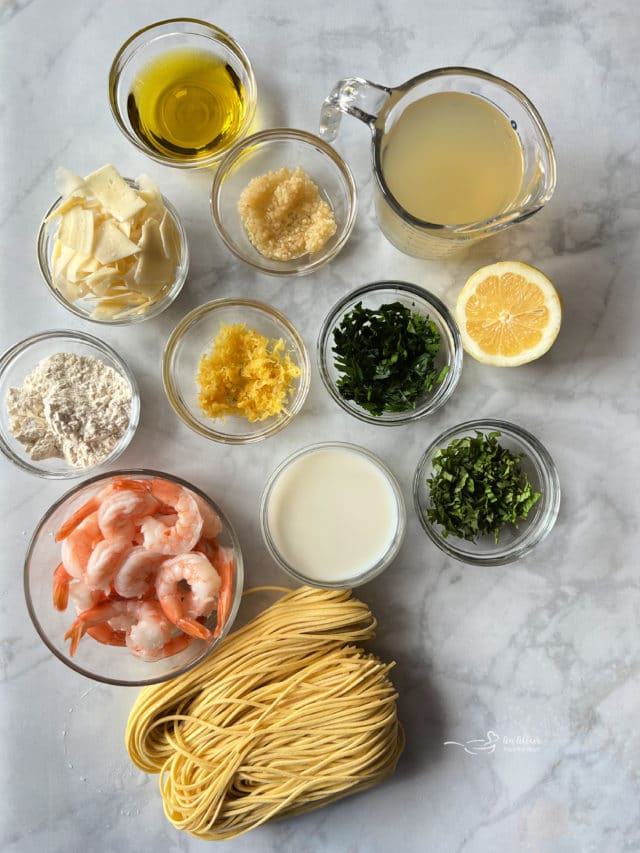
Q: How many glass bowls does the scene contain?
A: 9